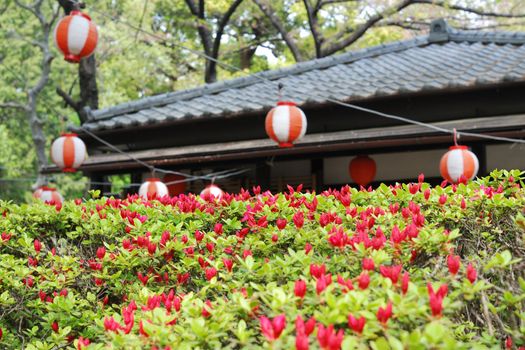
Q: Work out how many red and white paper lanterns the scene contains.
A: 7